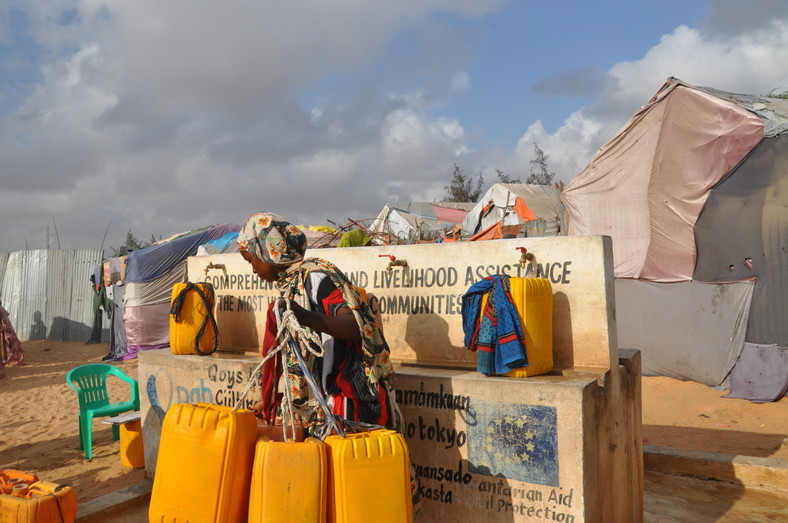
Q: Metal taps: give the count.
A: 3